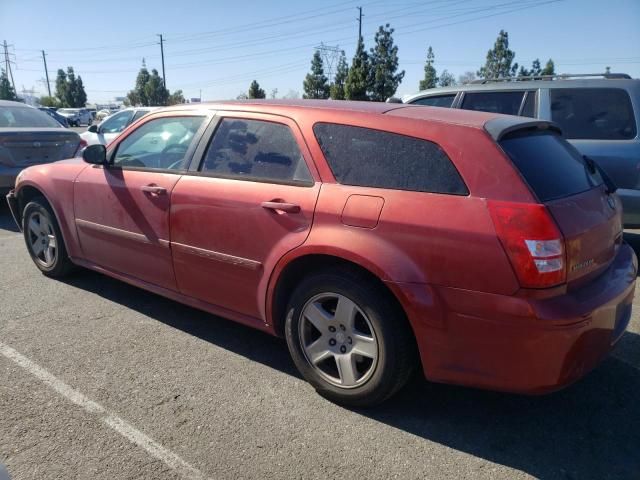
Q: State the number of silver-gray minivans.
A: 1